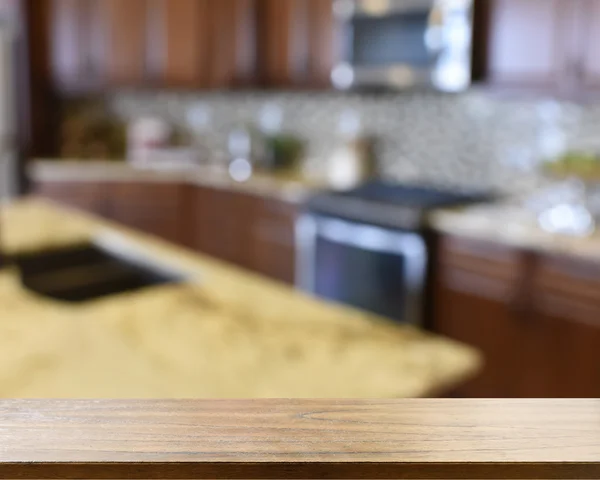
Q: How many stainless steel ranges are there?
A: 1